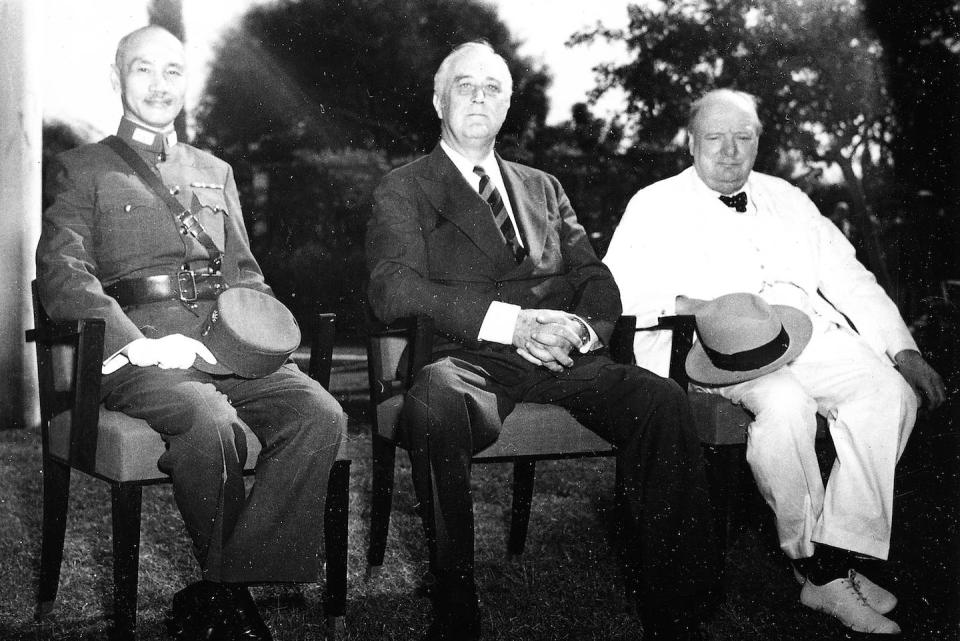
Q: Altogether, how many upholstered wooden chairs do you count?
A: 3